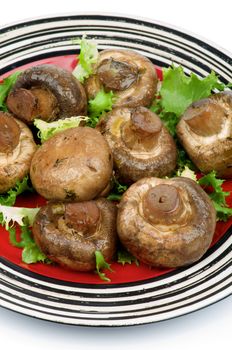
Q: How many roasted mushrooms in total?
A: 8